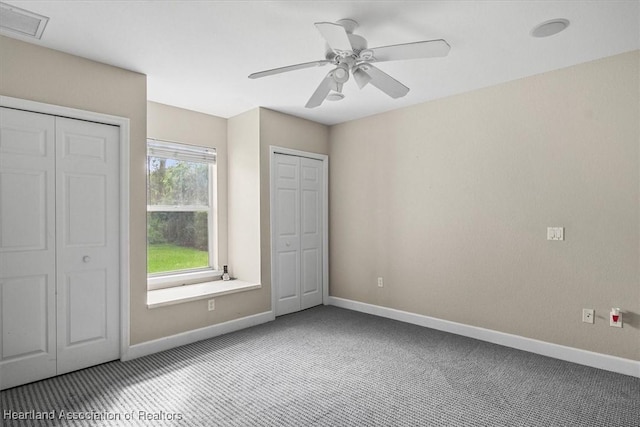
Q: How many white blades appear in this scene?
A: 5